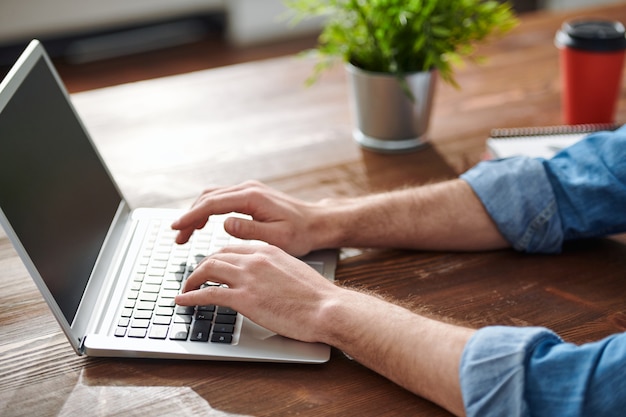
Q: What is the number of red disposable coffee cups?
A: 1